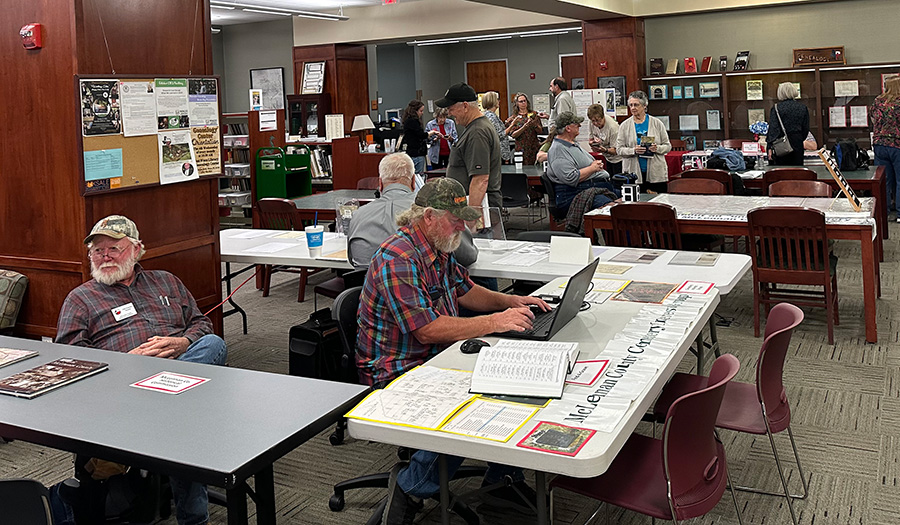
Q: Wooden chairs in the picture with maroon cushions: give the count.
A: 0